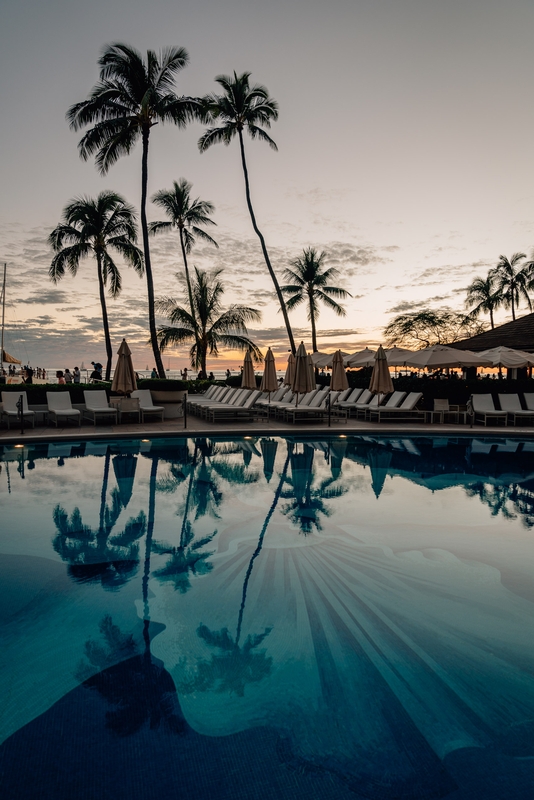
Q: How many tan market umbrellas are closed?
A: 8